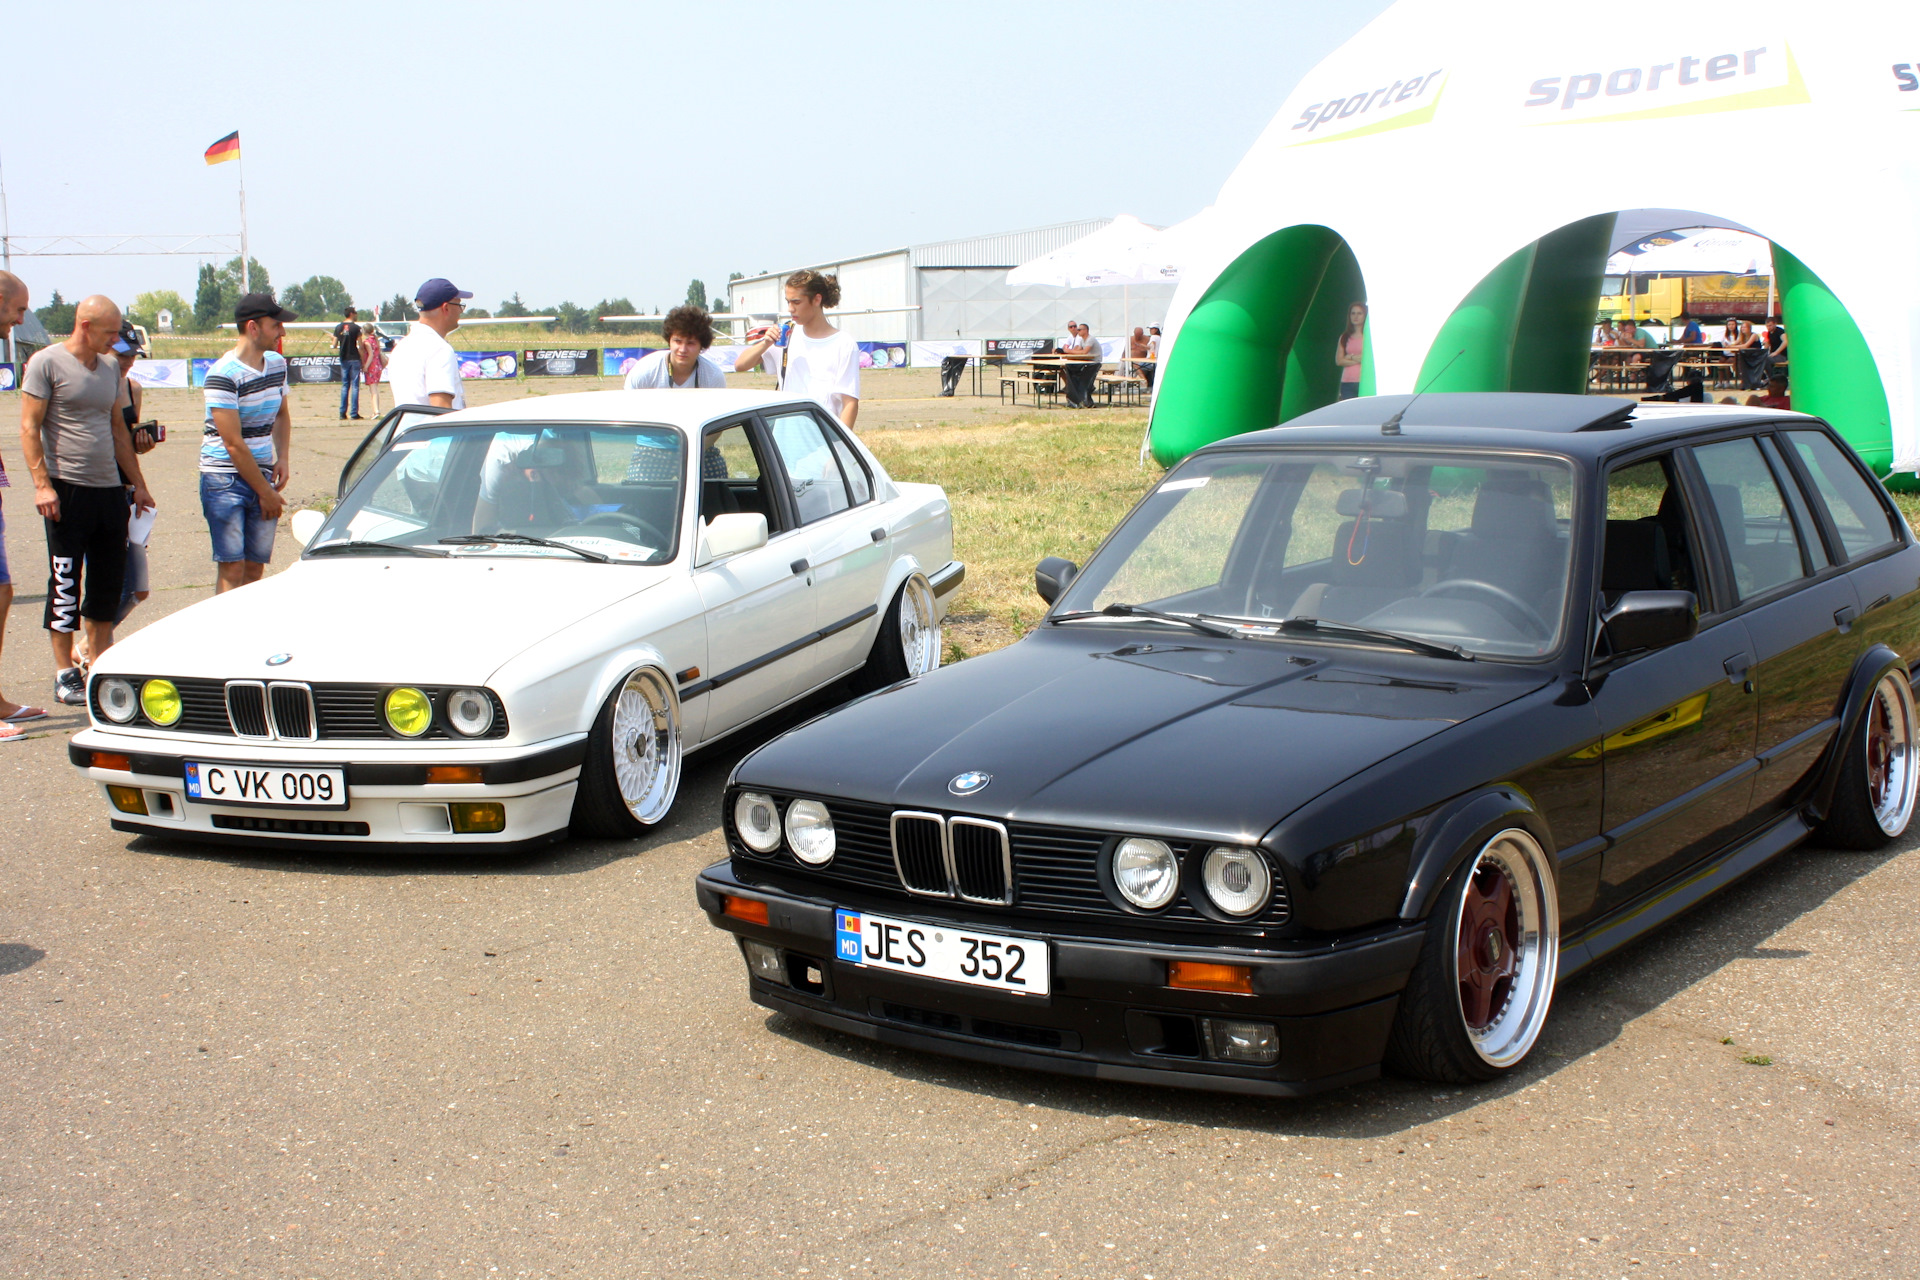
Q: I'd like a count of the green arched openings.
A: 2